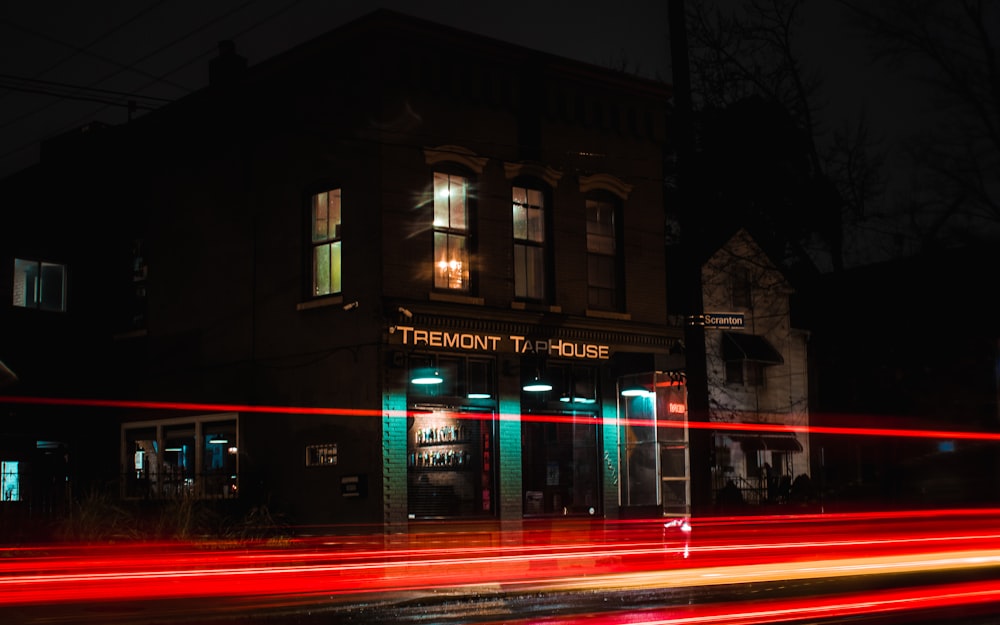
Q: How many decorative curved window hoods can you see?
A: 3